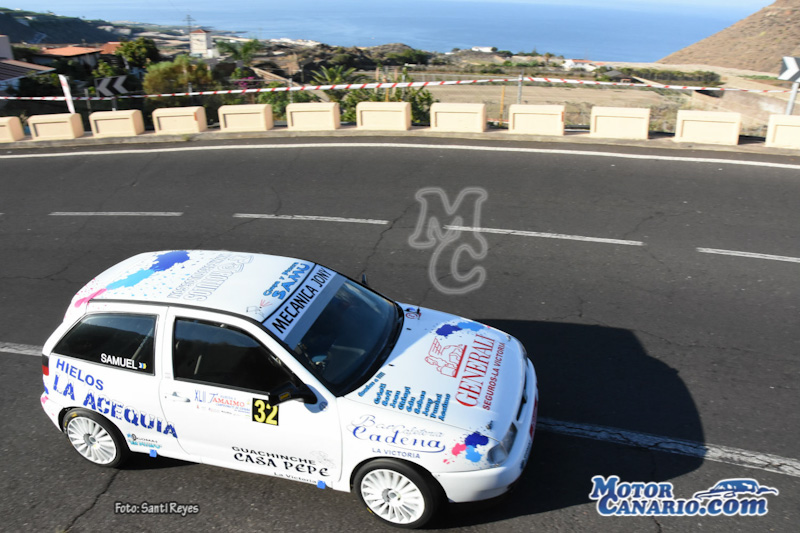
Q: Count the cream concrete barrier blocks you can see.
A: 12